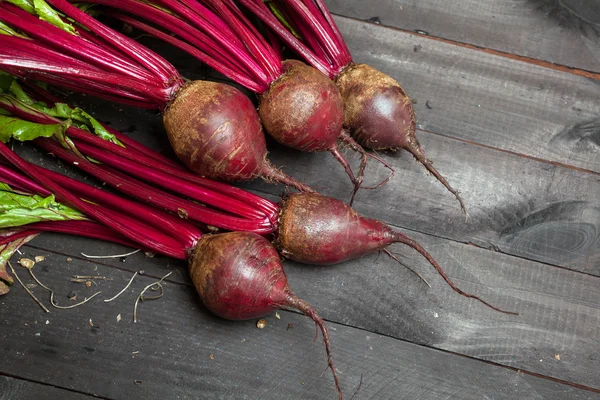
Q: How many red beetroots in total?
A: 5